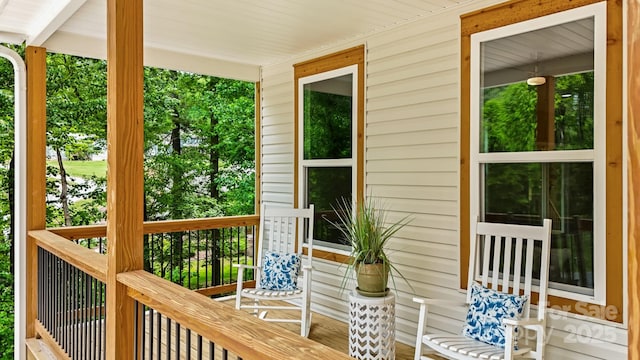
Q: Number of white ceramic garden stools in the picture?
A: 1